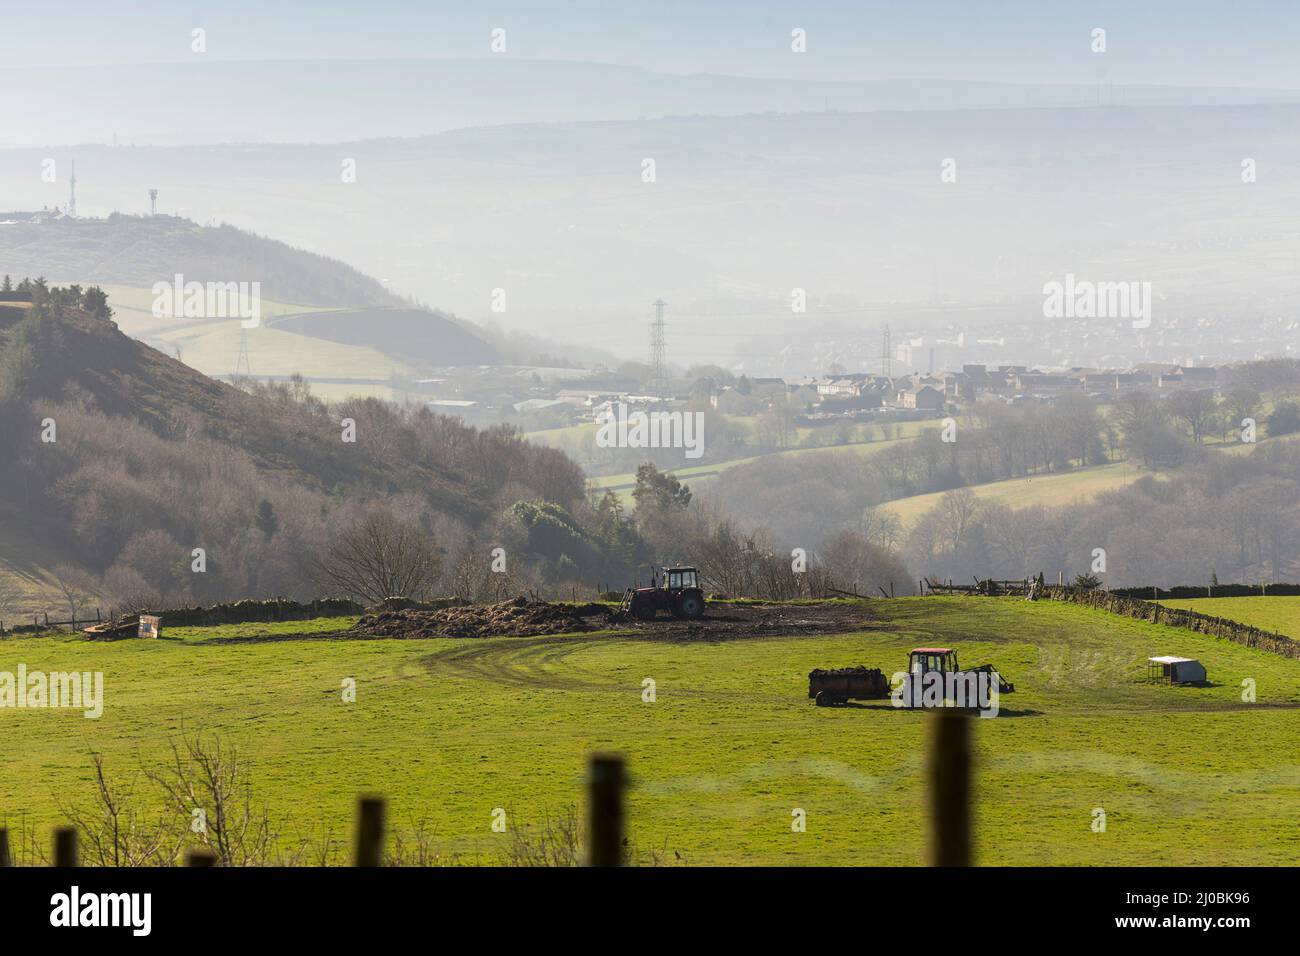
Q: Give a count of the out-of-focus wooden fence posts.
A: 6